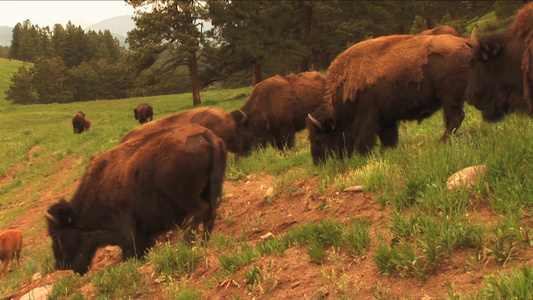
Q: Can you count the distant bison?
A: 2